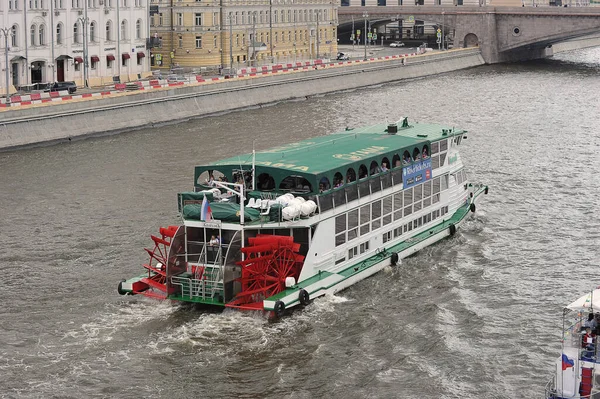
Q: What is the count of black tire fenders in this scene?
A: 7